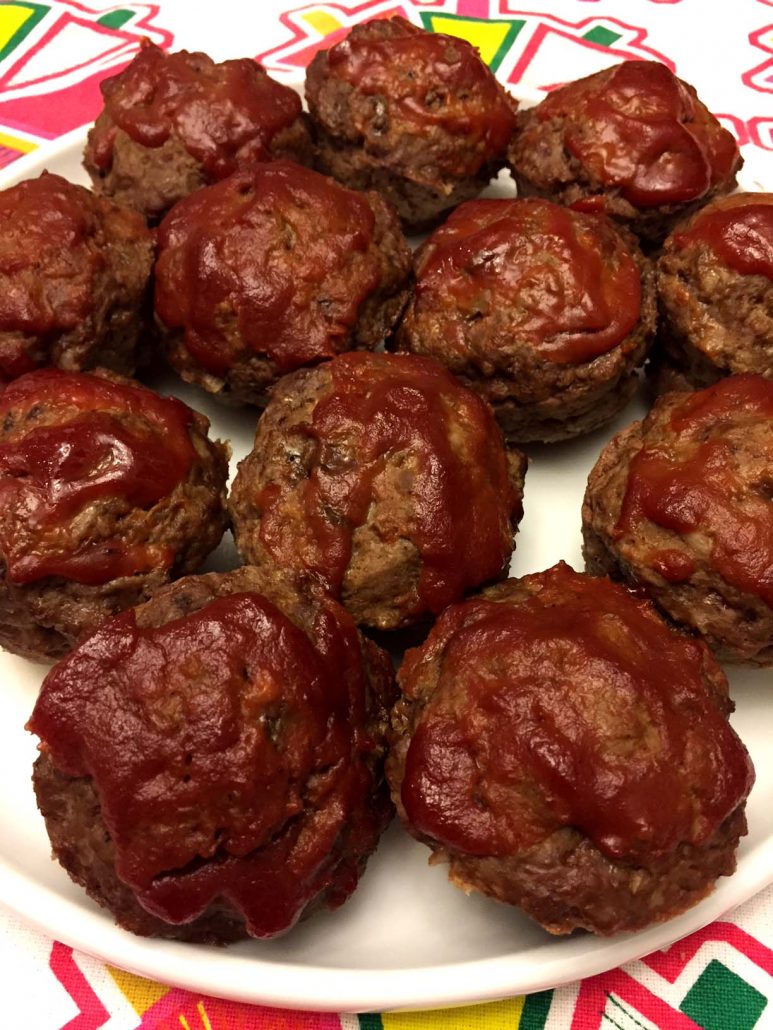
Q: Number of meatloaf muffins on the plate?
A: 12